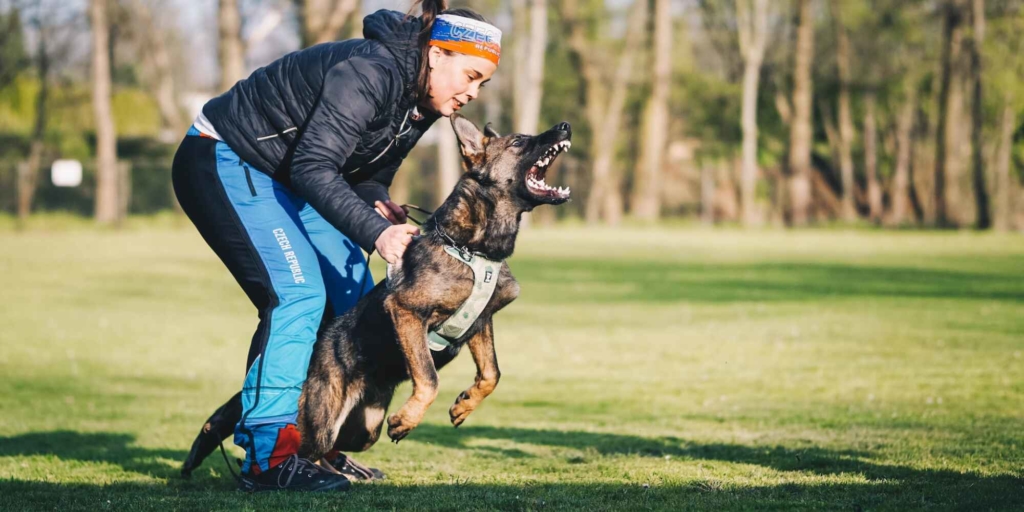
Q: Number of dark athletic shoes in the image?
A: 2